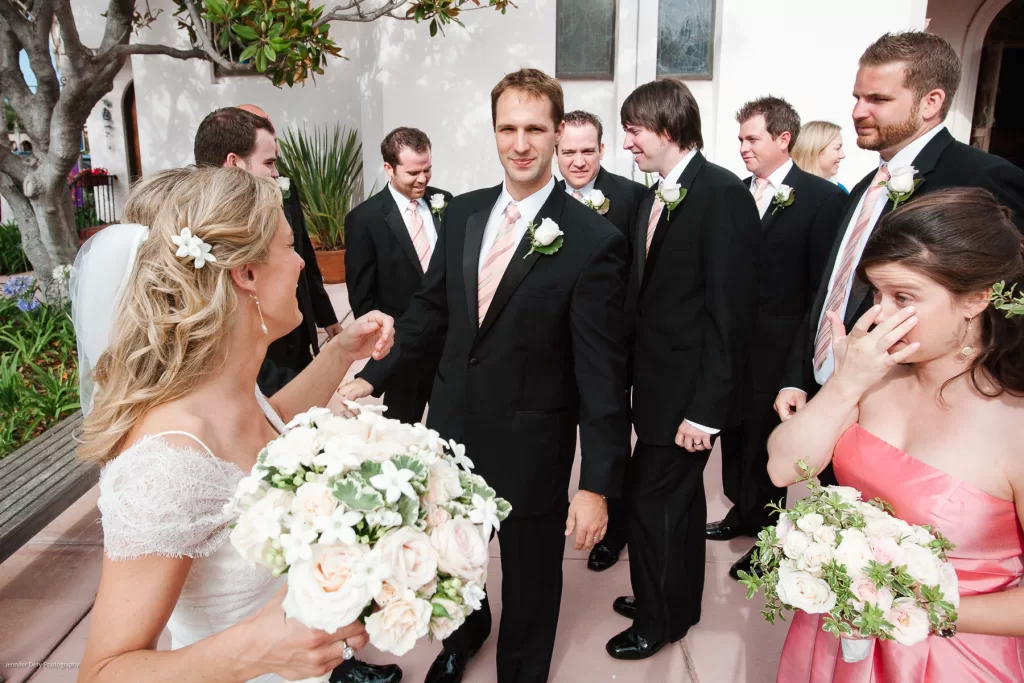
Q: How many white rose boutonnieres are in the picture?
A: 7